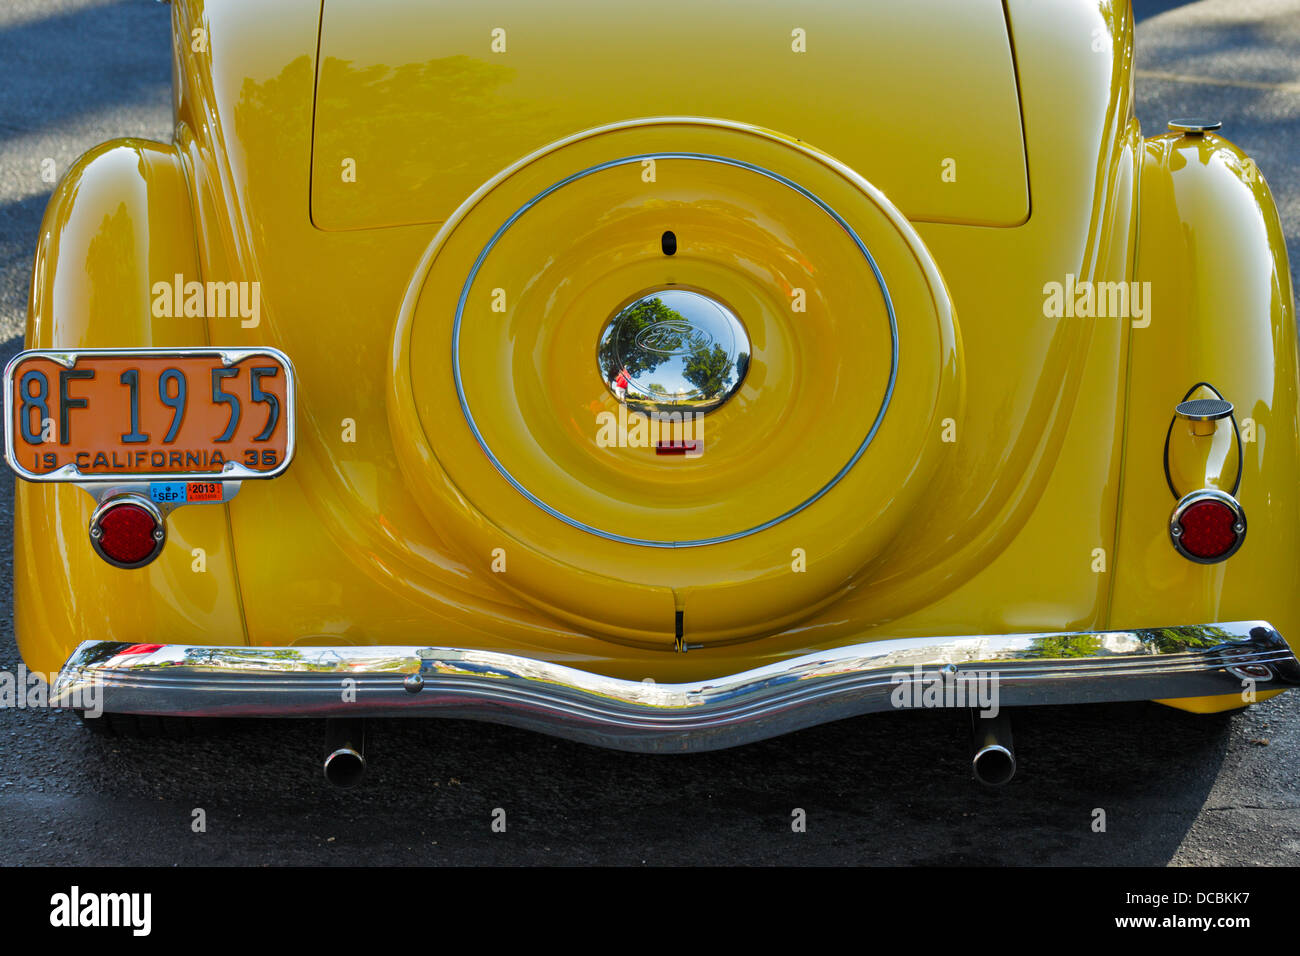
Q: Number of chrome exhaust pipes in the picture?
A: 2